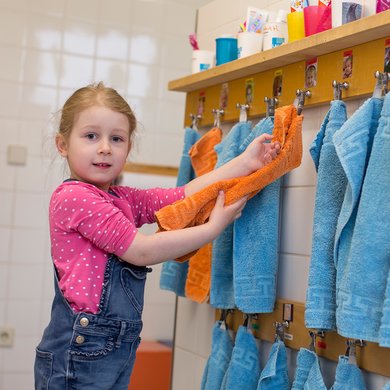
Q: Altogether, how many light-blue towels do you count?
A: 11